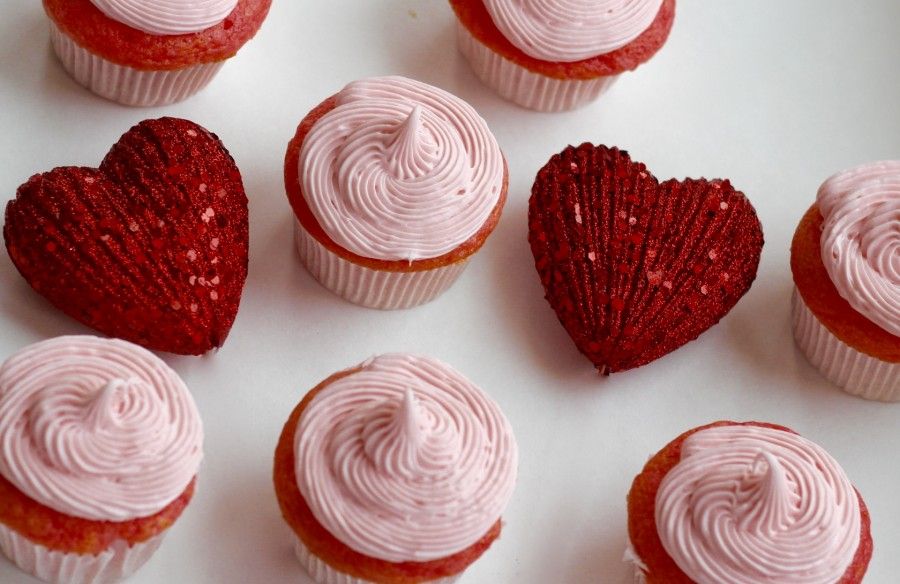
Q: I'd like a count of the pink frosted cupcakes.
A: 7